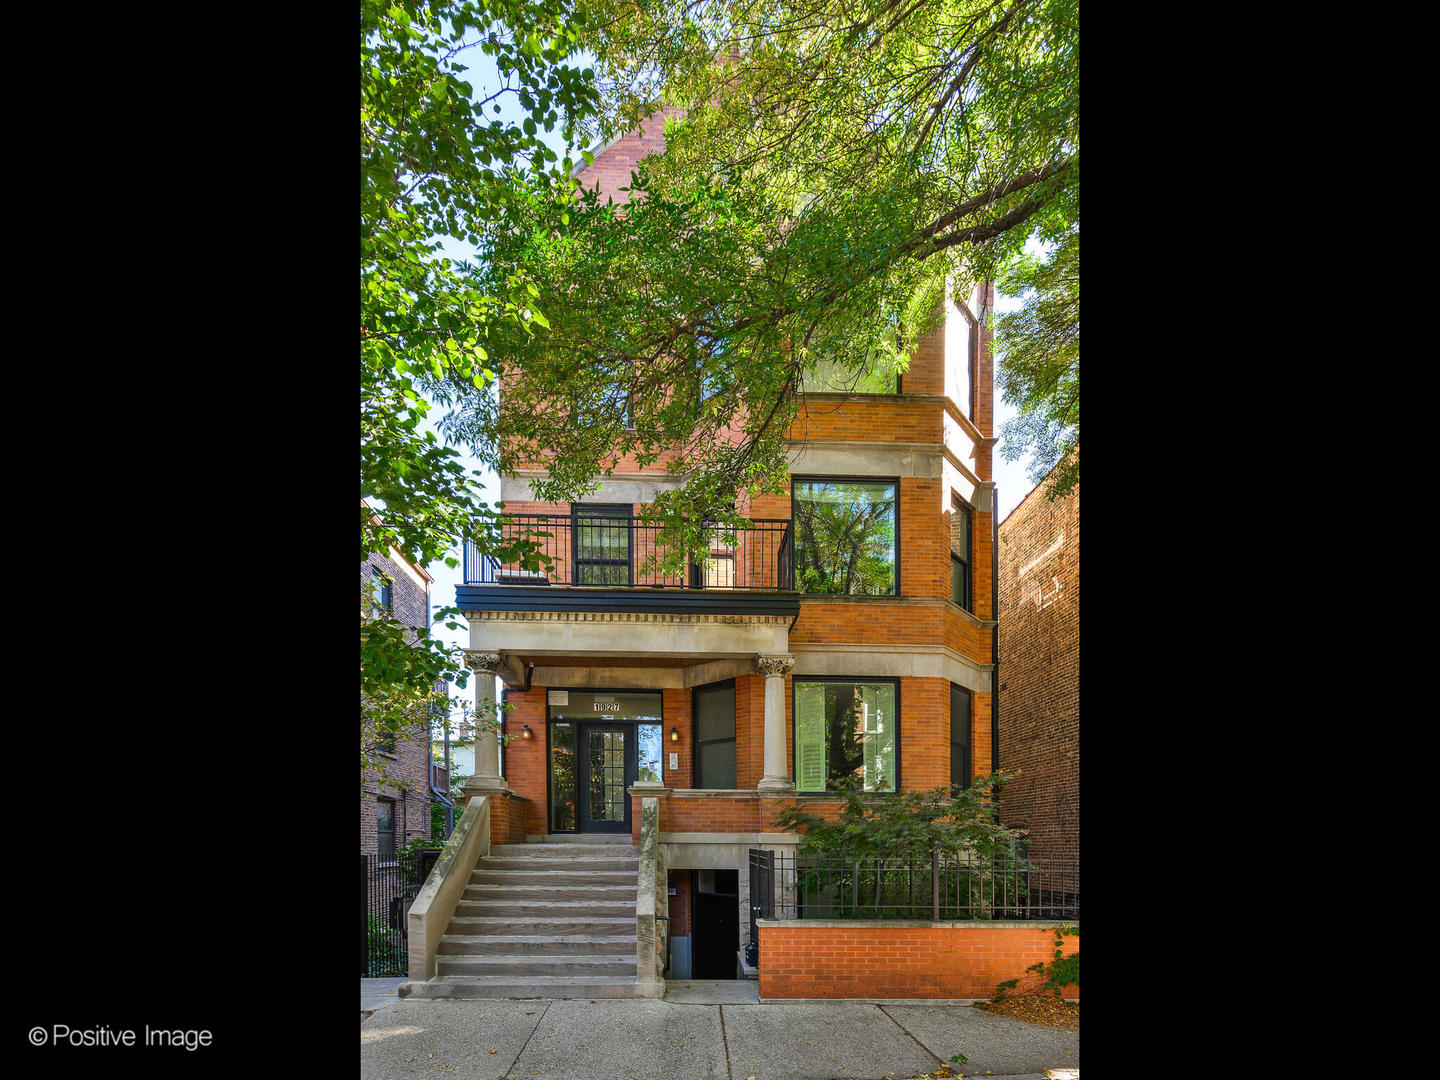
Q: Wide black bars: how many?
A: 2